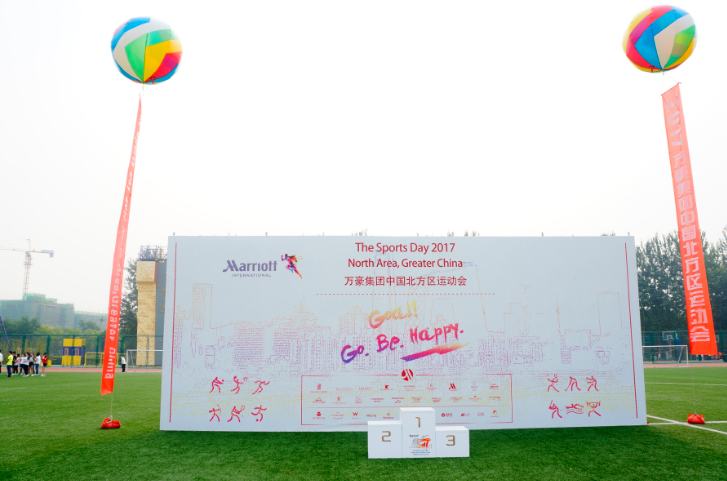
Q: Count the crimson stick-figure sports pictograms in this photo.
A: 12